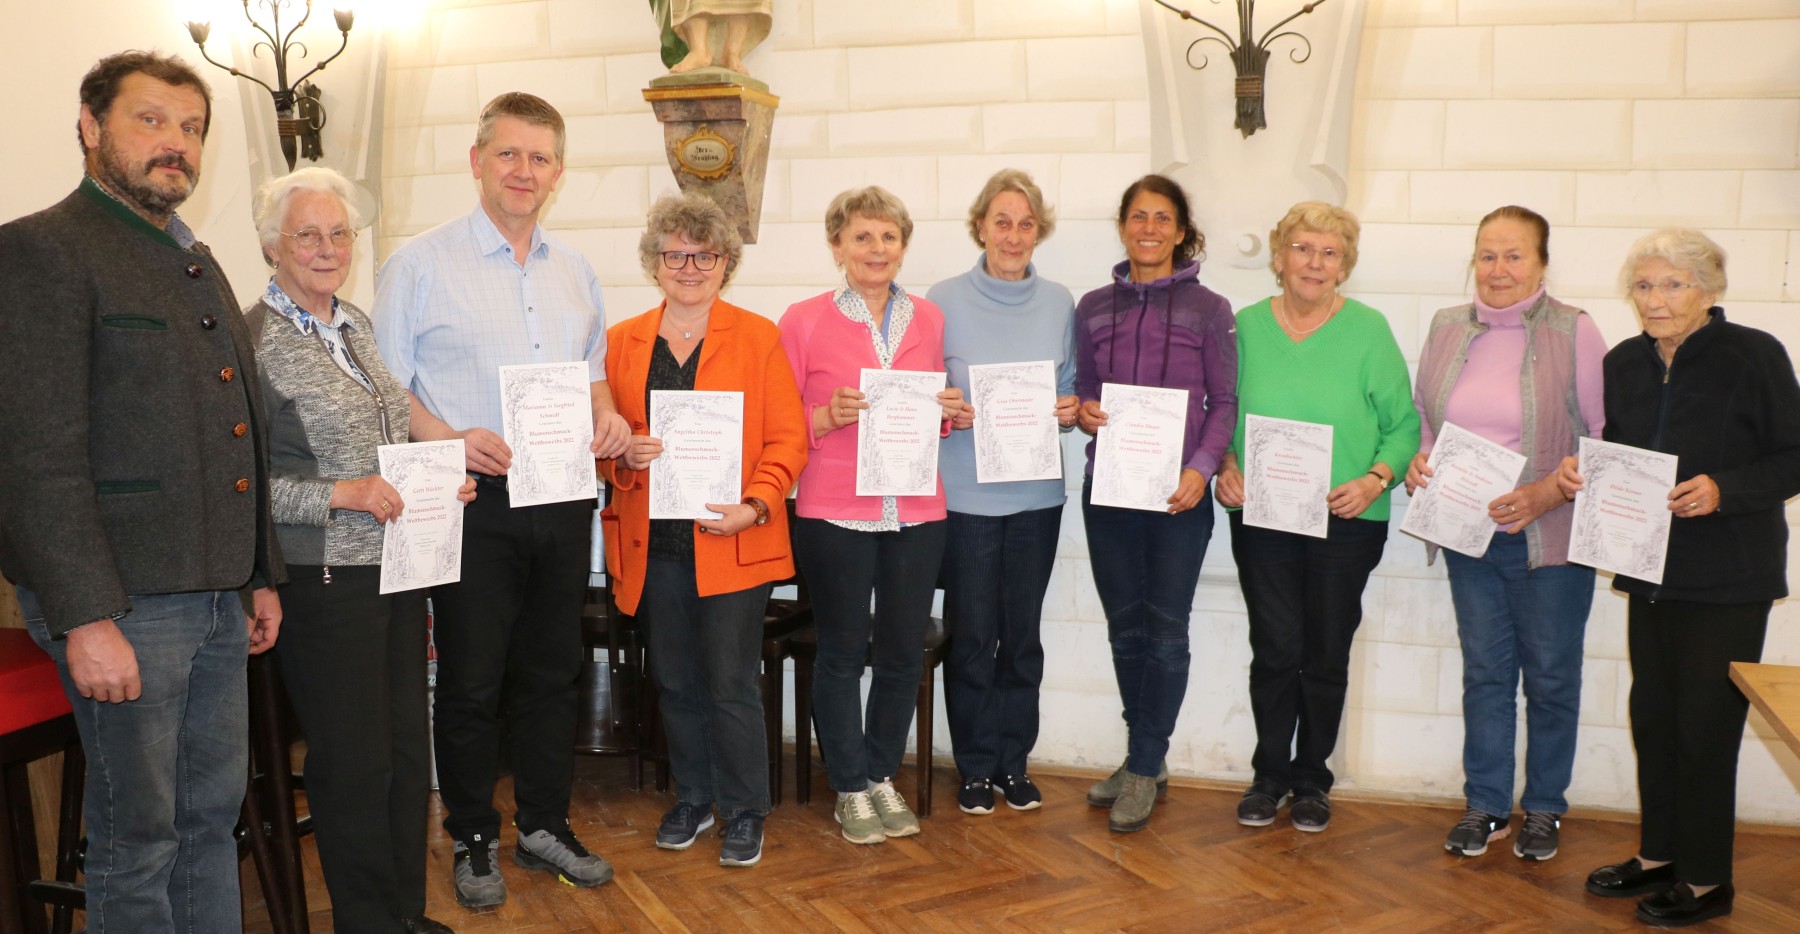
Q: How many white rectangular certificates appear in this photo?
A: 9